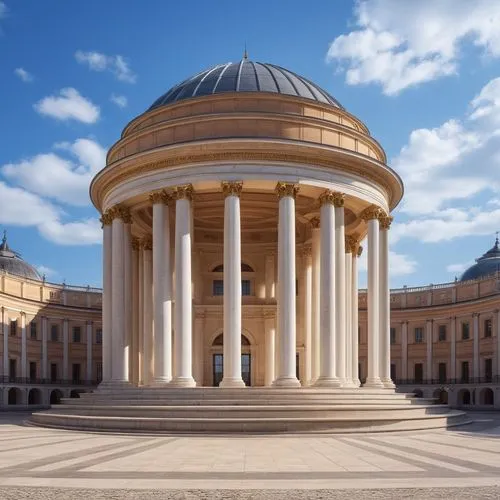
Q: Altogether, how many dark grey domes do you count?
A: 3